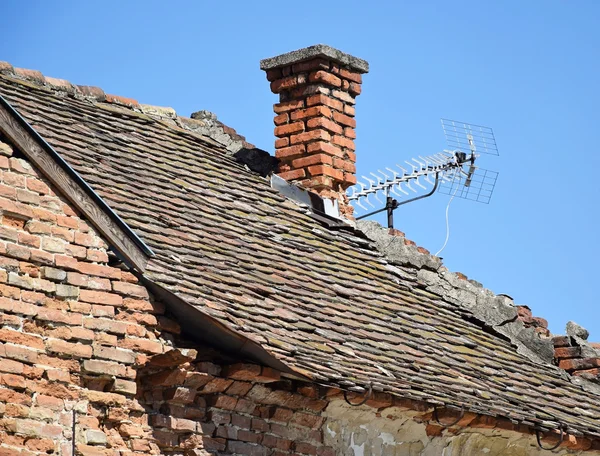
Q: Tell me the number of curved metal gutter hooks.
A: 3